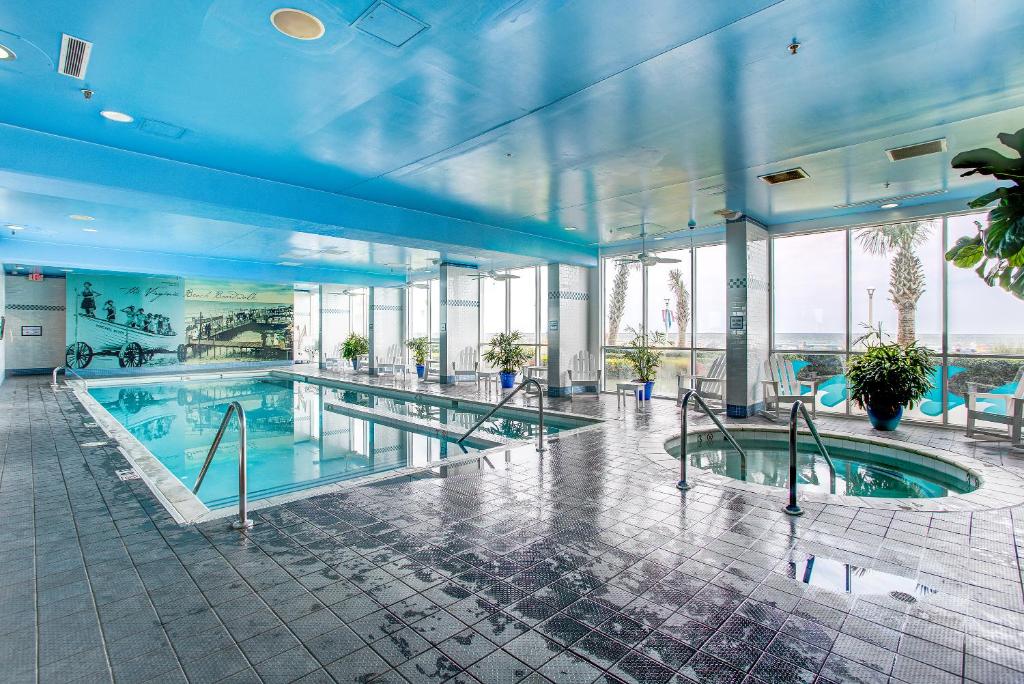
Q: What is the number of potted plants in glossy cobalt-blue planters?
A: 5